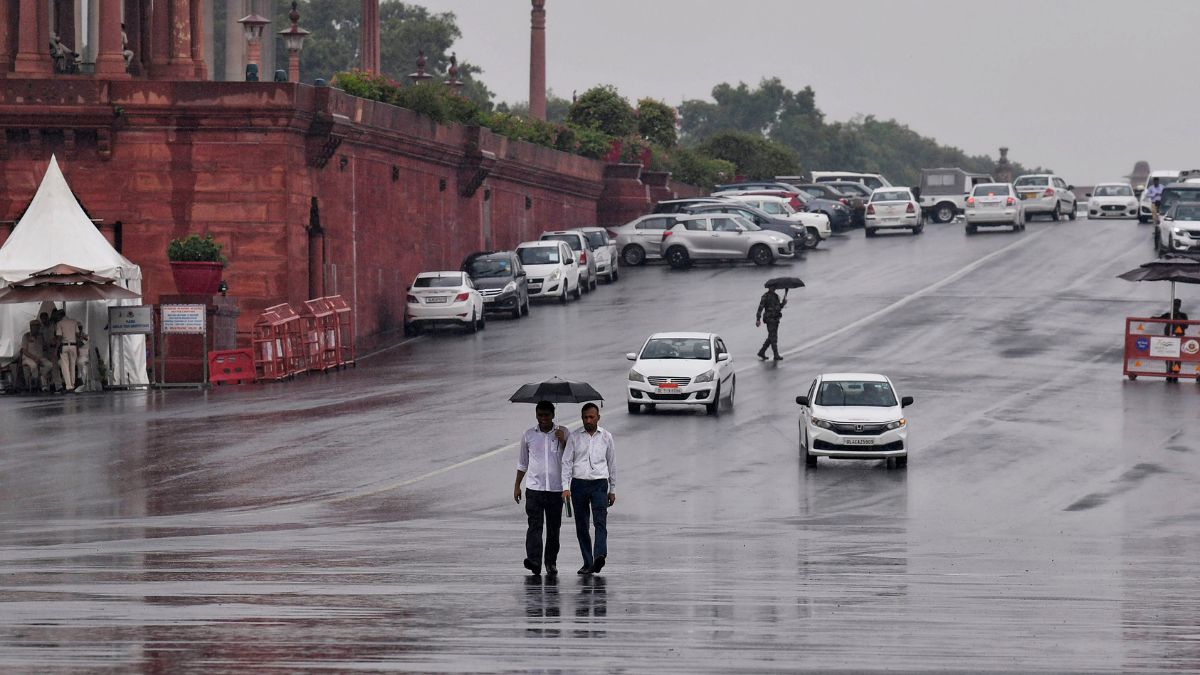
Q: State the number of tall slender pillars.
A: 2